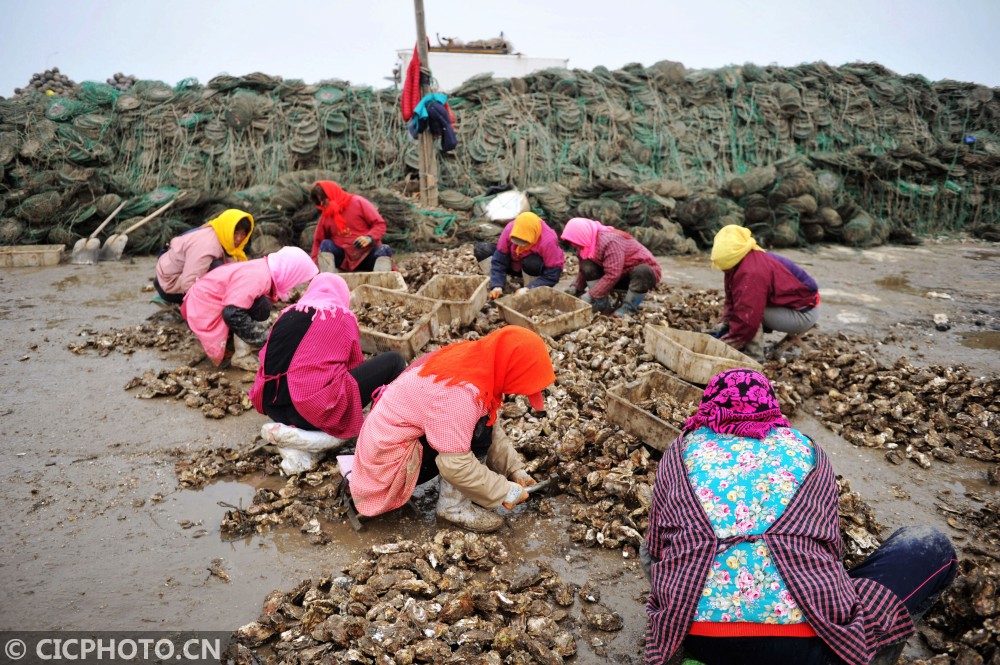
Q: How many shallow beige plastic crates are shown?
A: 7